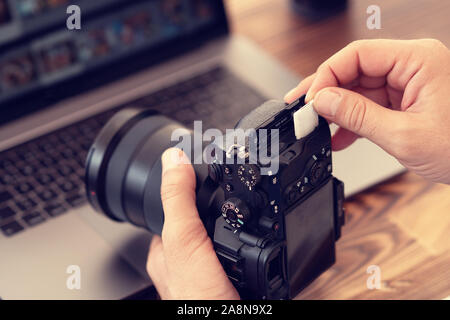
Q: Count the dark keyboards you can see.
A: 1